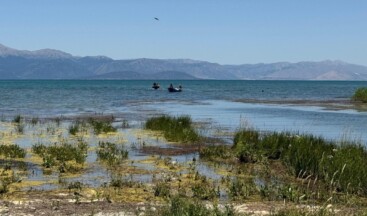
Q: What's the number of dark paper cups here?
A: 0